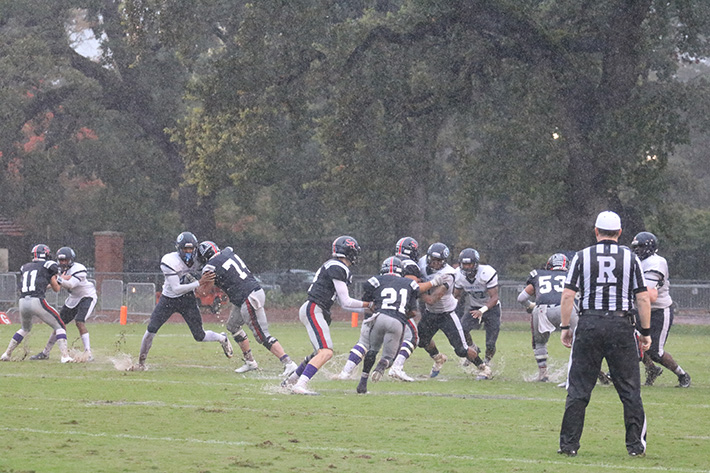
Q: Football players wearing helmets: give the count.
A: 11